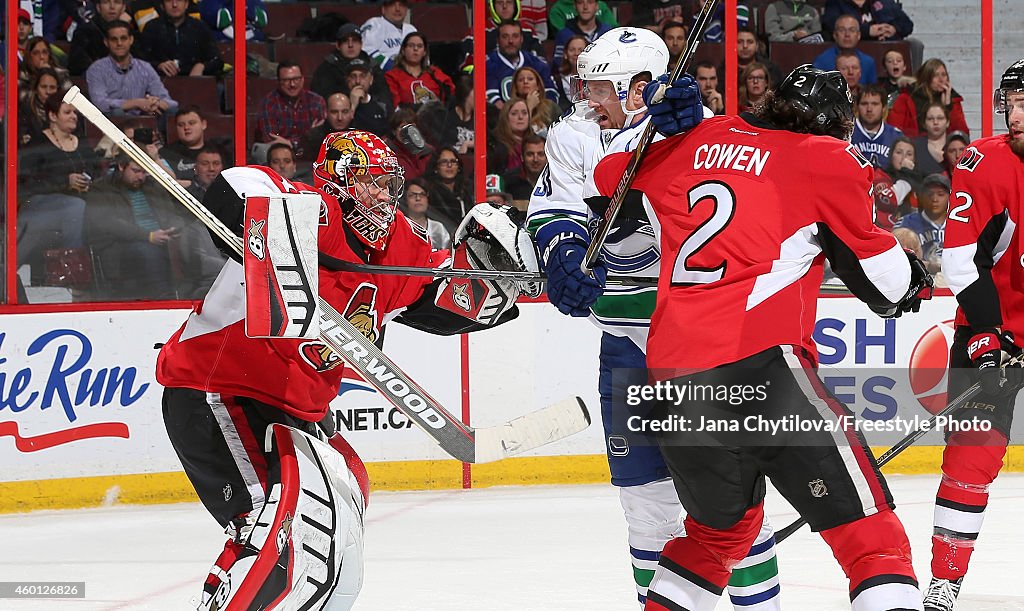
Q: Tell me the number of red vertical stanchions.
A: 5